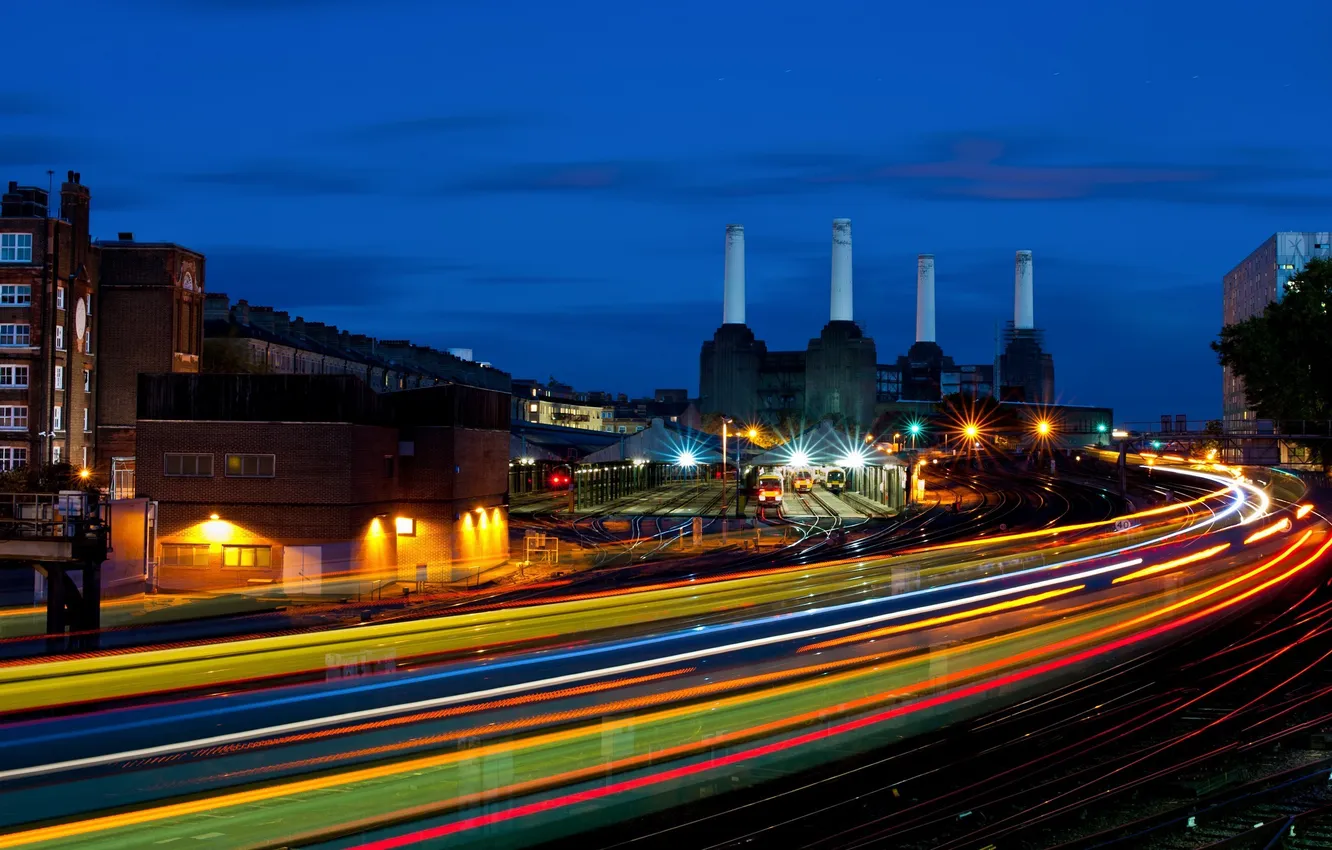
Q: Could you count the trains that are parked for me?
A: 3